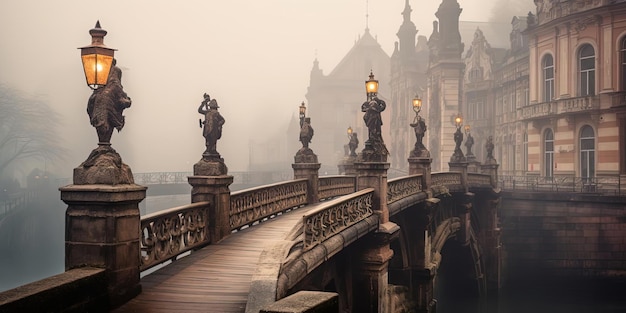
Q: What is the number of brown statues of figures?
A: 9